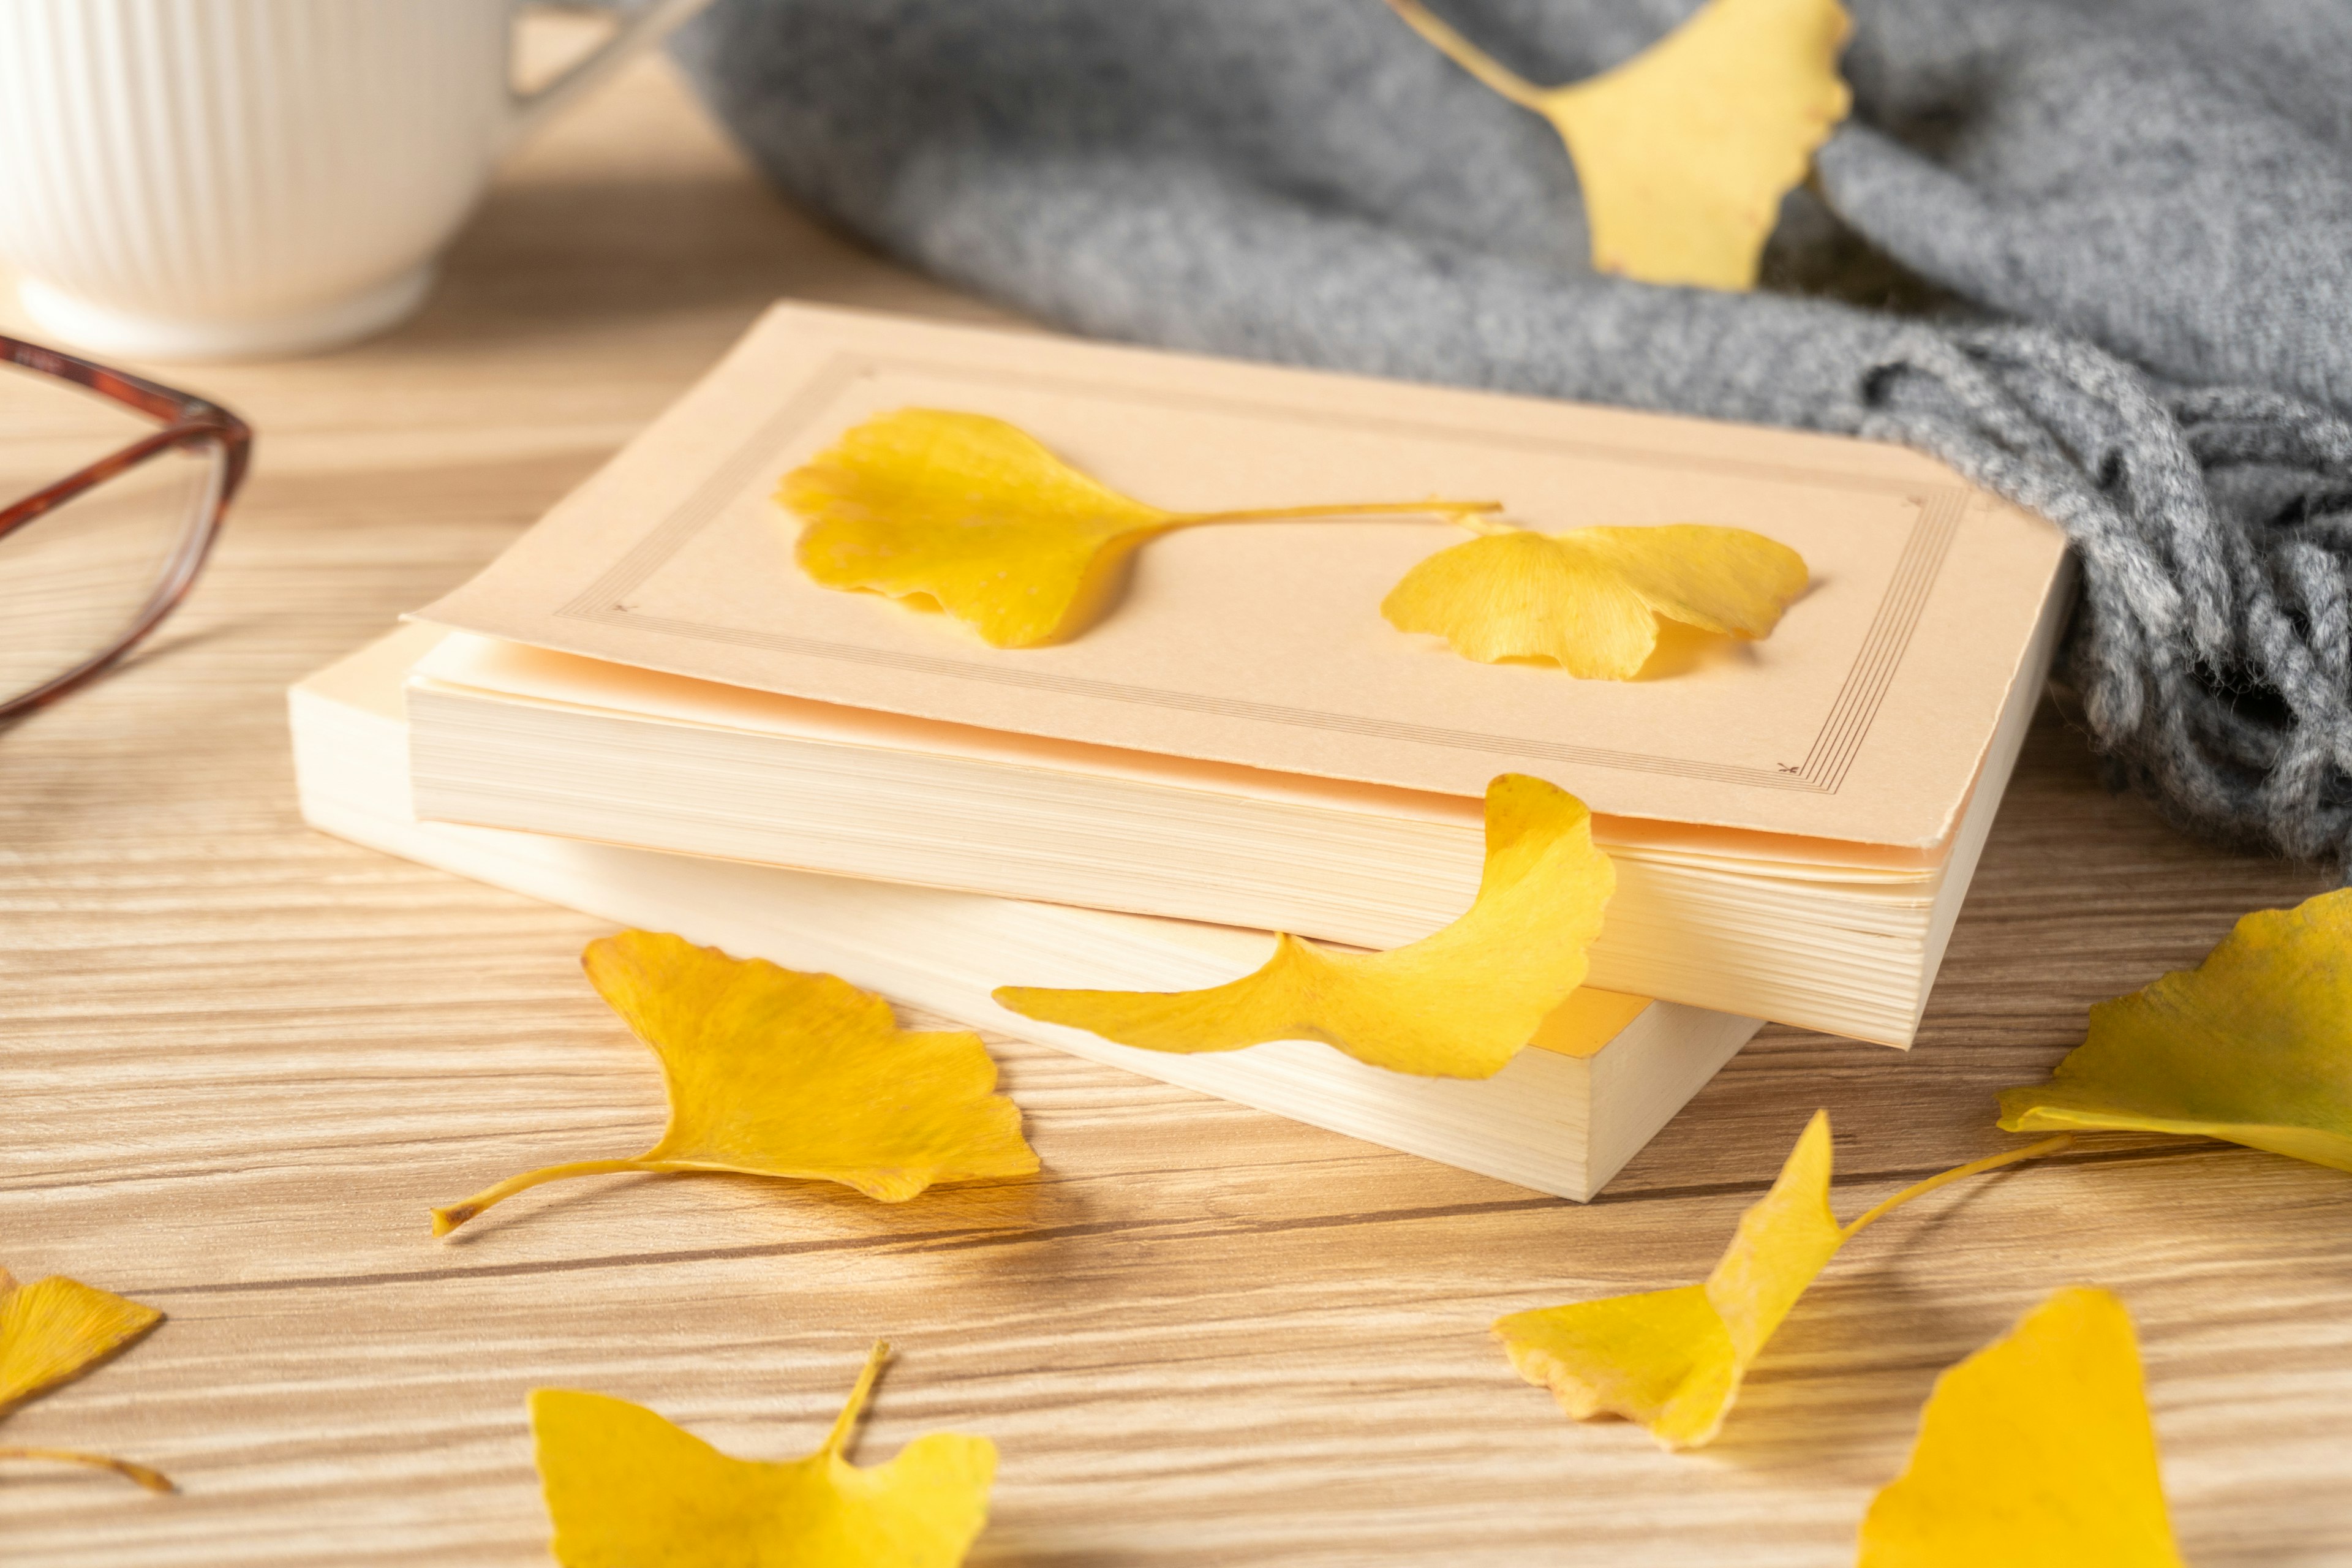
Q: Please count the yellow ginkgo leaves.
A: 10